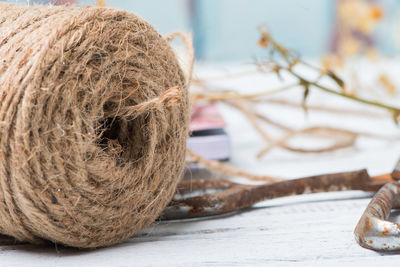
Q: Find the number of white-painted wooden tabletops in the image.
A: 1